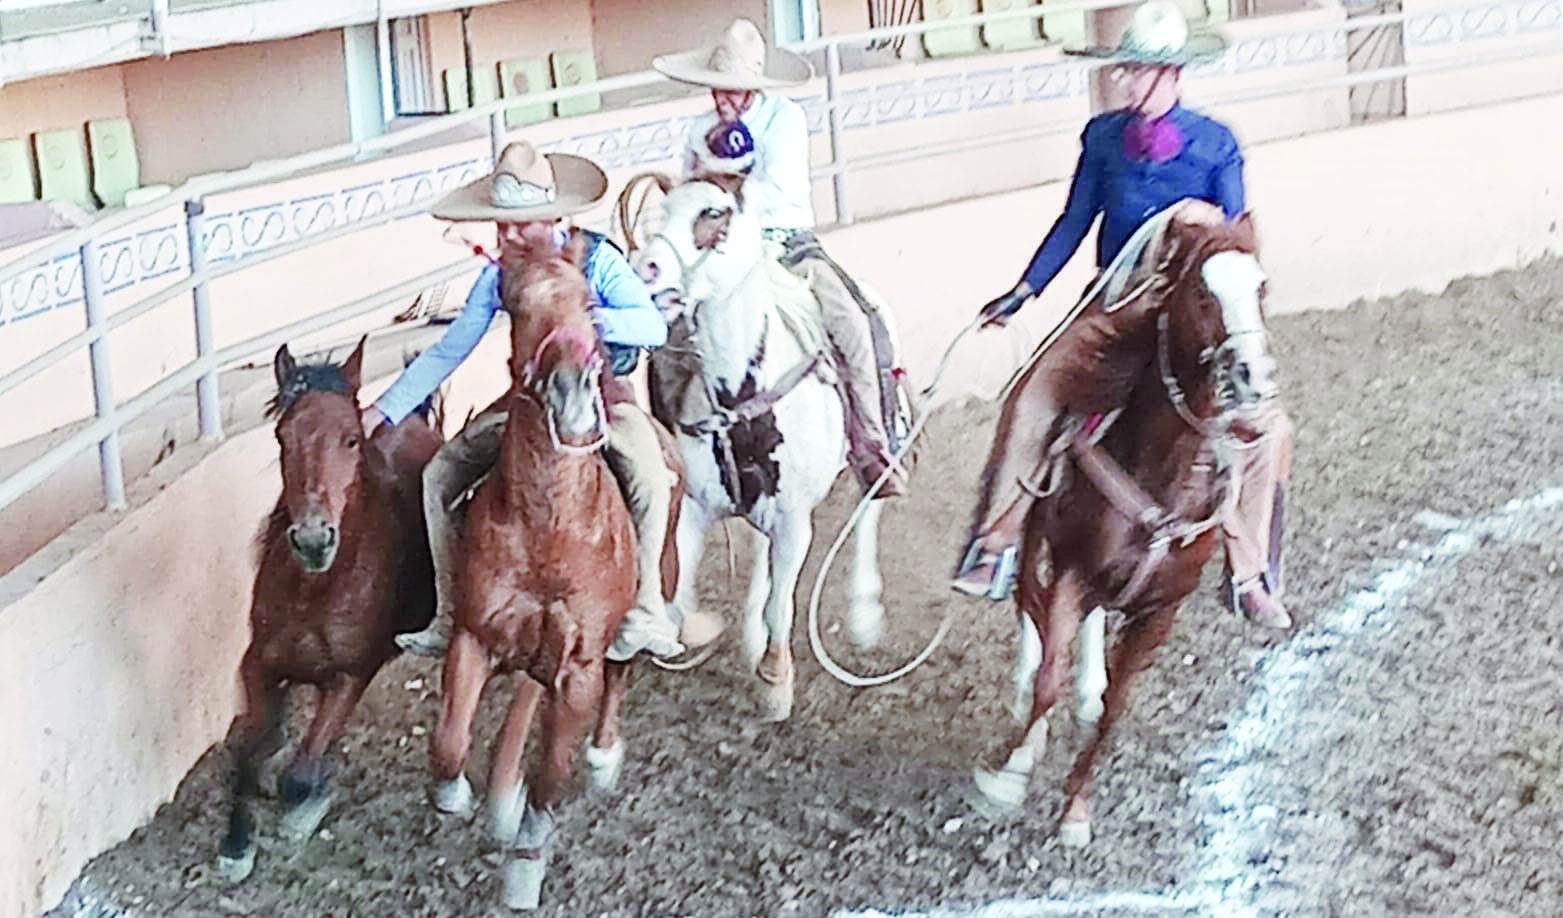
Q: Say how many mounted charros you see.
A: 3